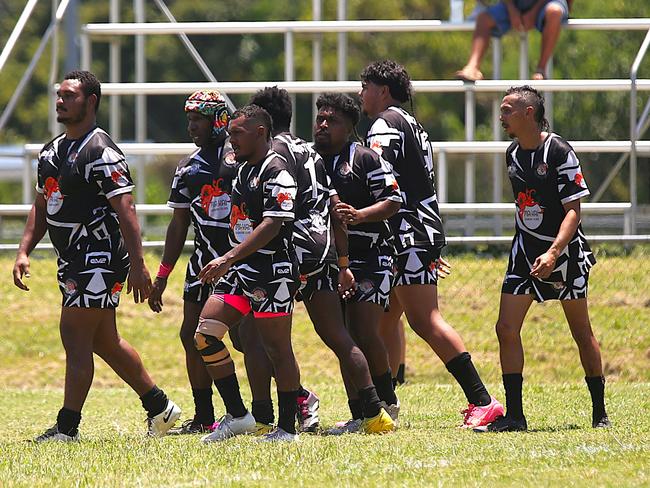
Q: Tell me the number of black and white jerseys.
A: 7